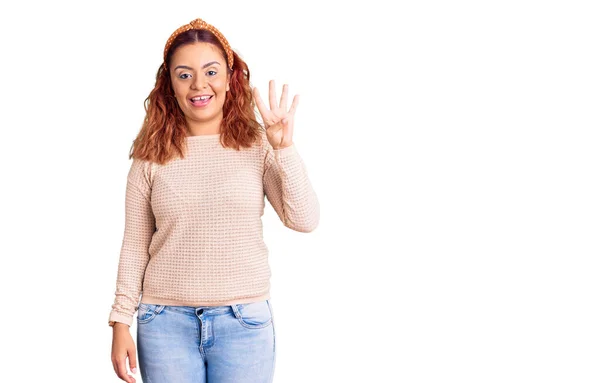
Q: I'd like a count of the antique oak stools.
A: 0